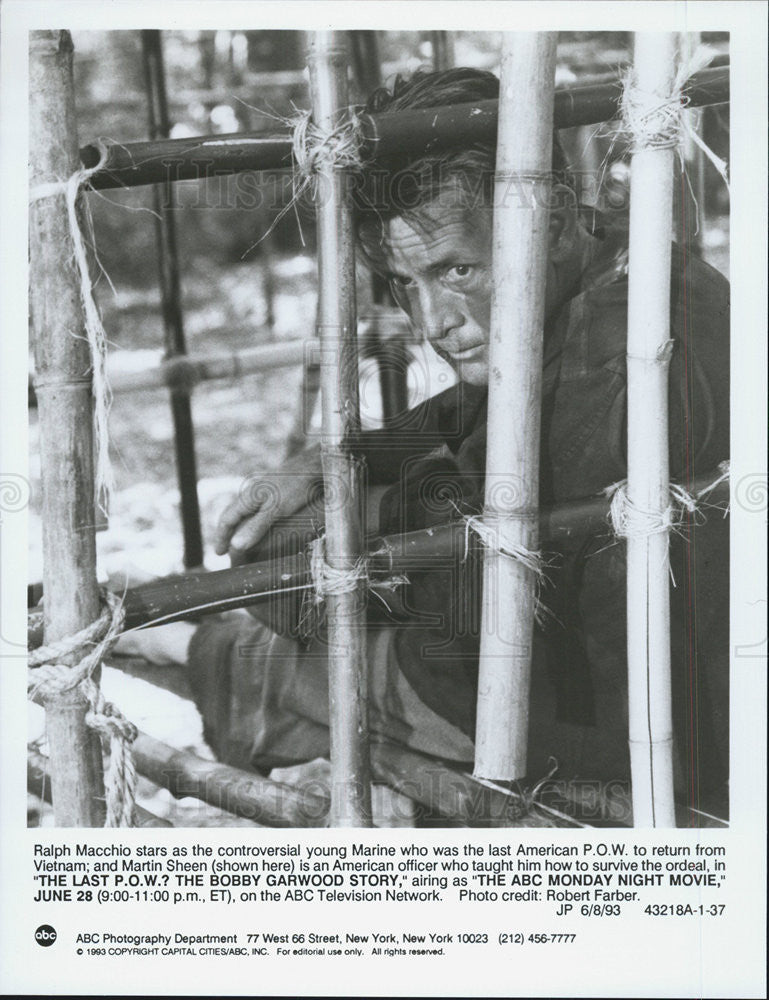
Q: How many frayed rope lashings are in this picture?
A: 7